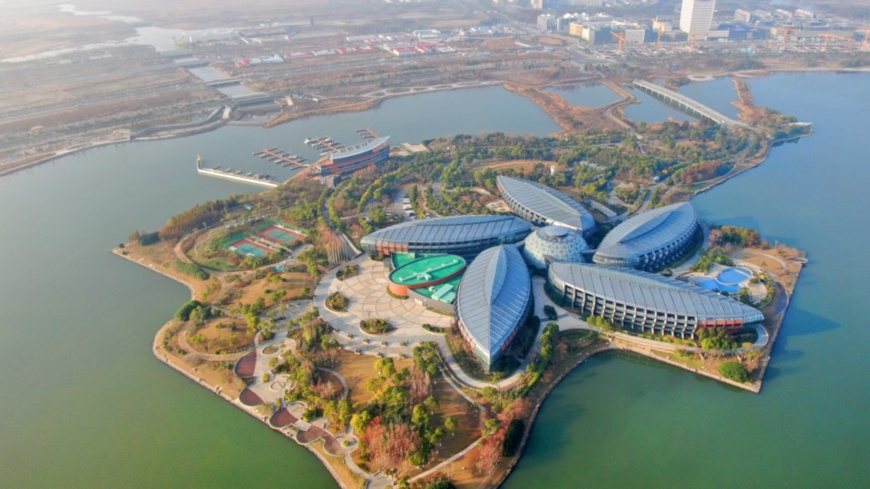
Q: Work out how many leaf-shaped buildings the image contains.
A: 5